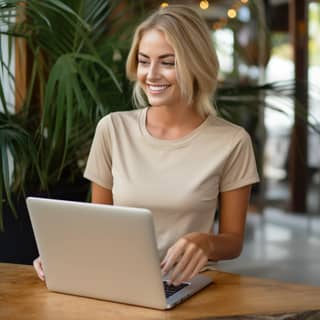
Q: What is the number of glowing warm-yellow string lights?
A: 4